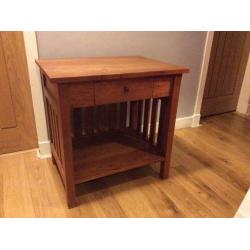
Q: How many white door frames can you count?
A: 2